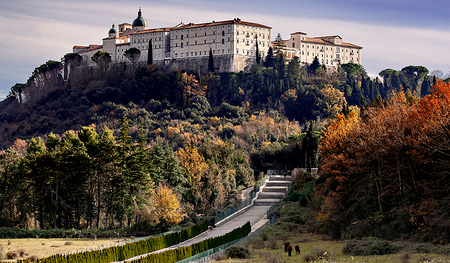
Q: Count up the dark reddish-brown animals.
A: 3